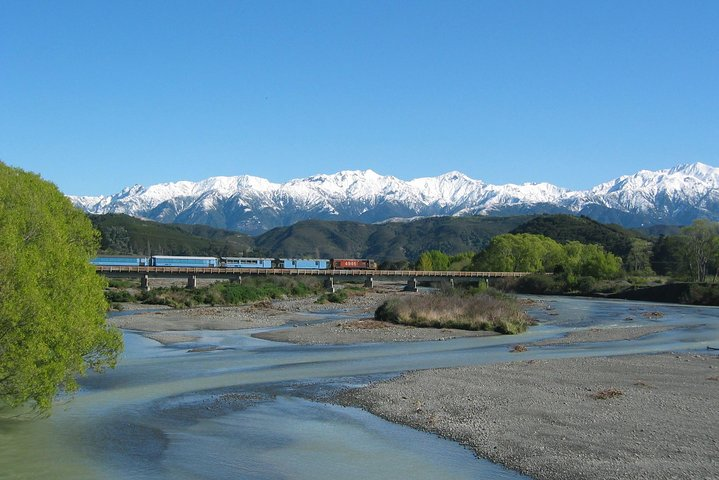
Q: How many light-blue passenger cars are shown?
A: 4